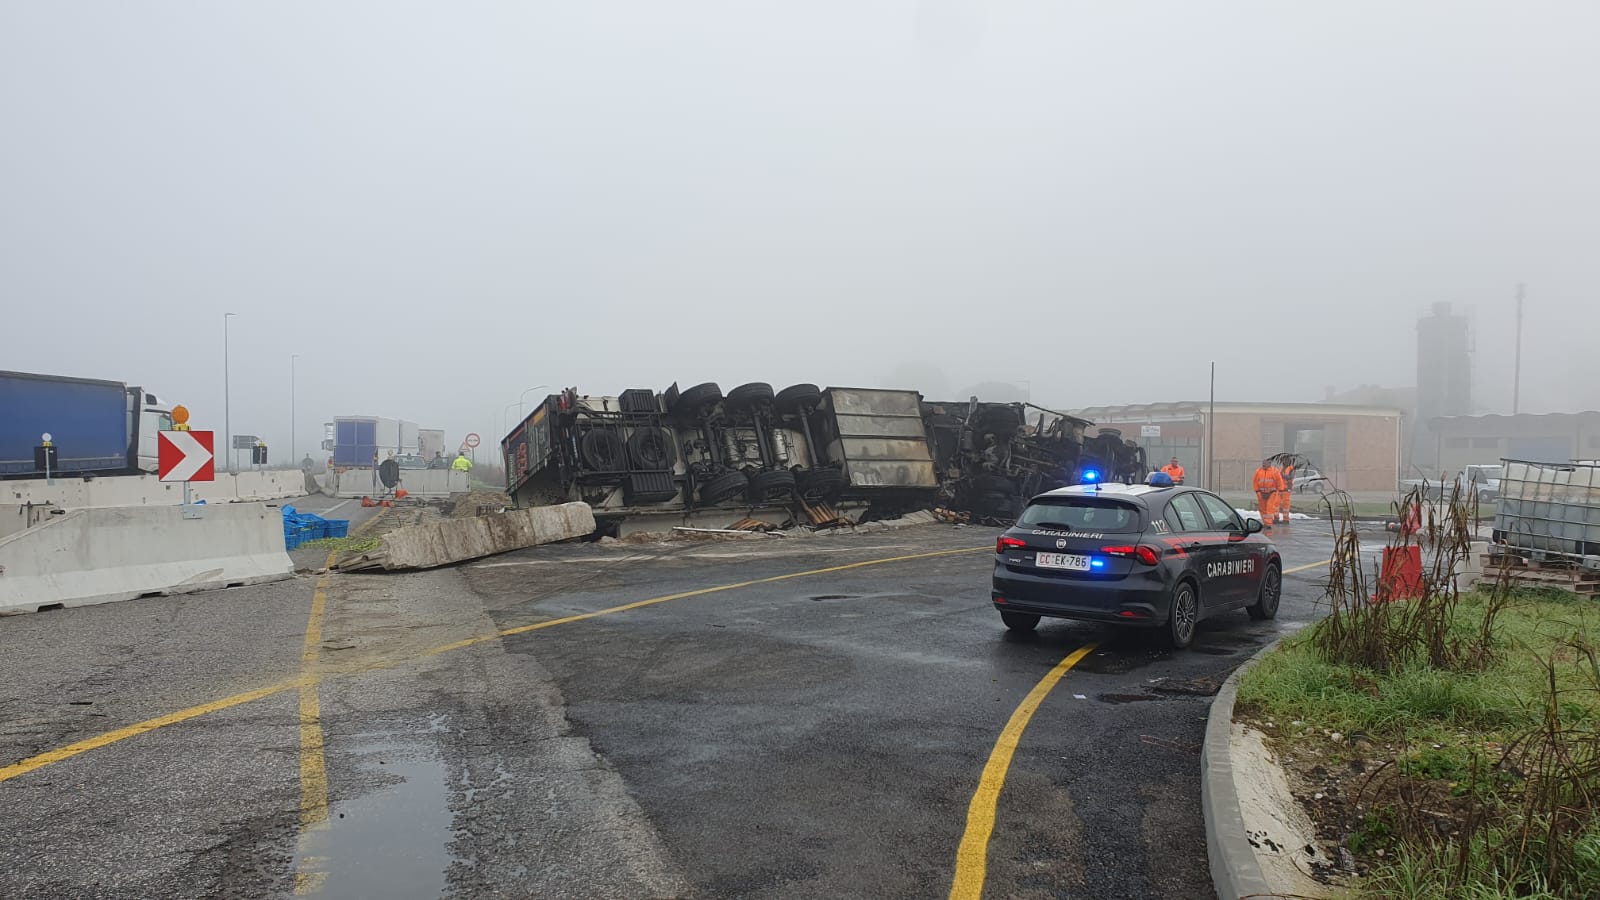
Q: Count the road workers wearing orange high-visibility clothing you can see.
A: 3